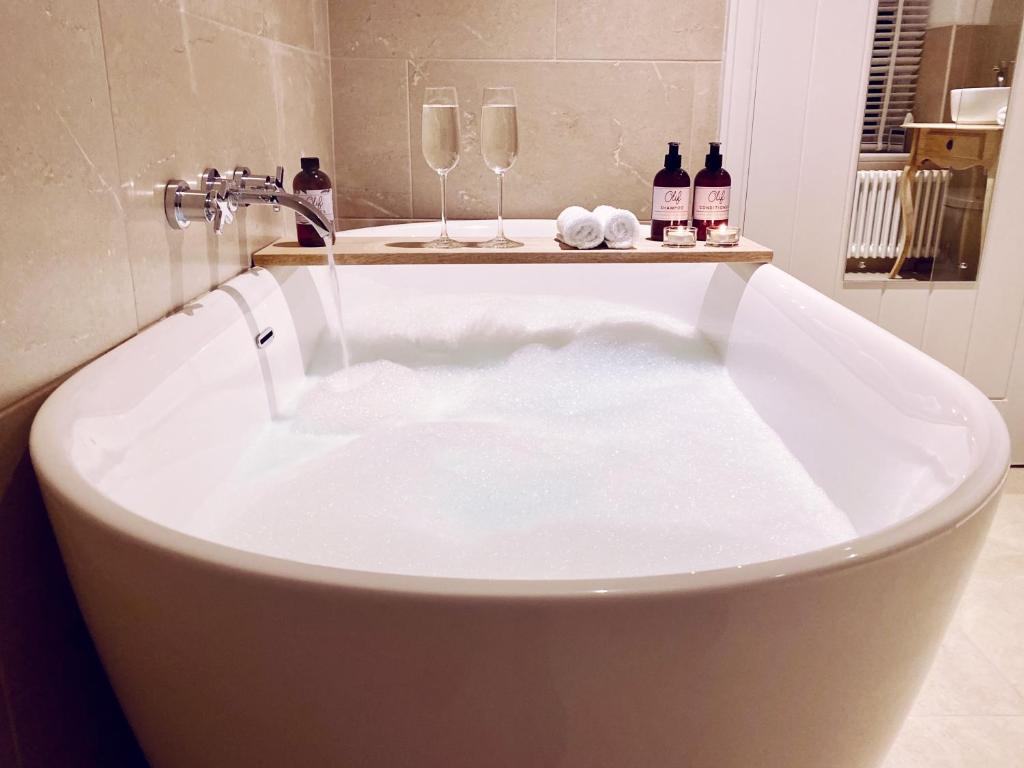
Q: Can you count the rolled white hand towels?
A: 2